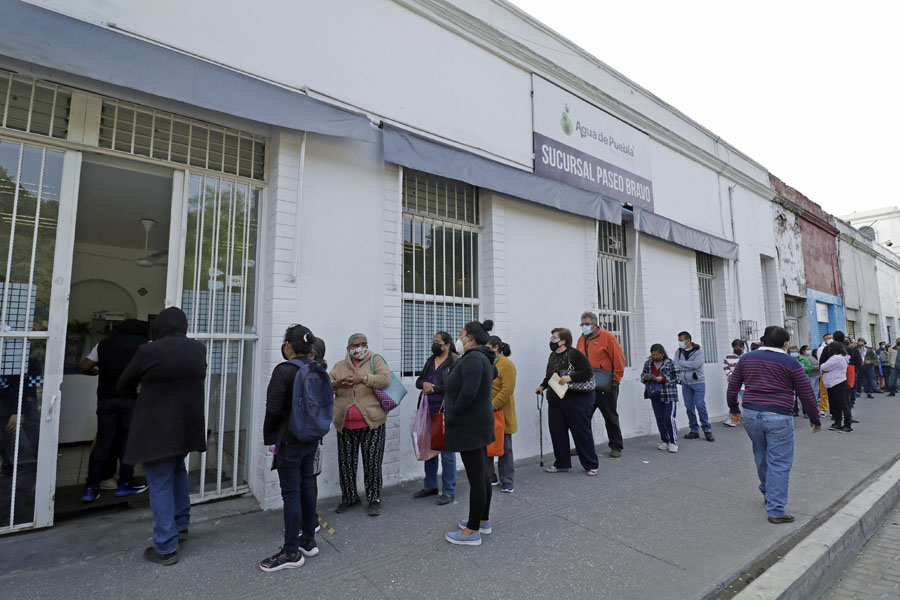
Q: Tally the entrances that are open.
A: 1